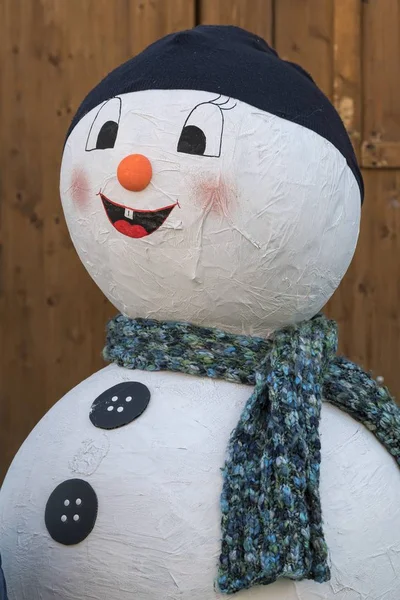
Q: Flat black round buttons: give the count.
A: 2